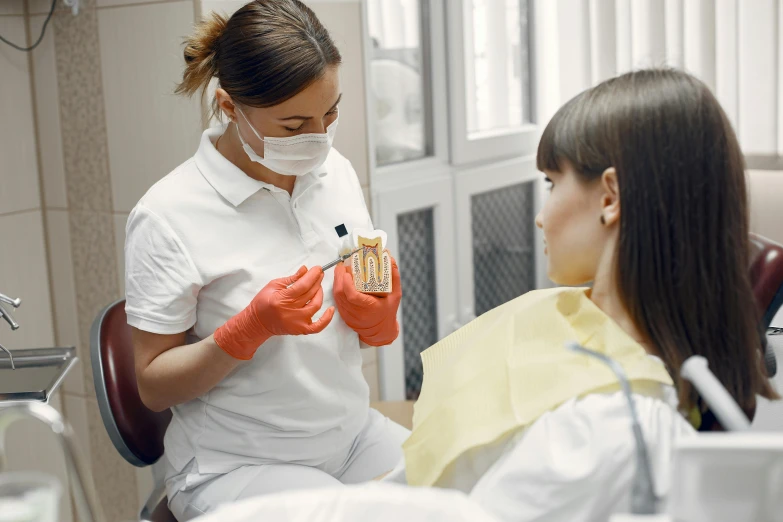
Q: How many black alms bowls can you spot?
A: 0